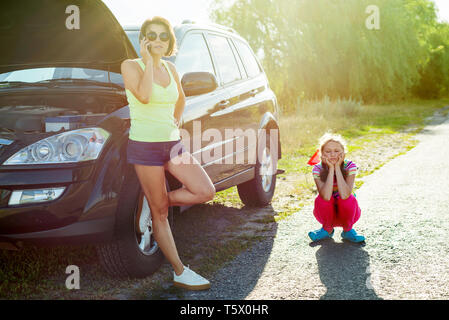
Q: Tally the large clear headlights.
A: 1